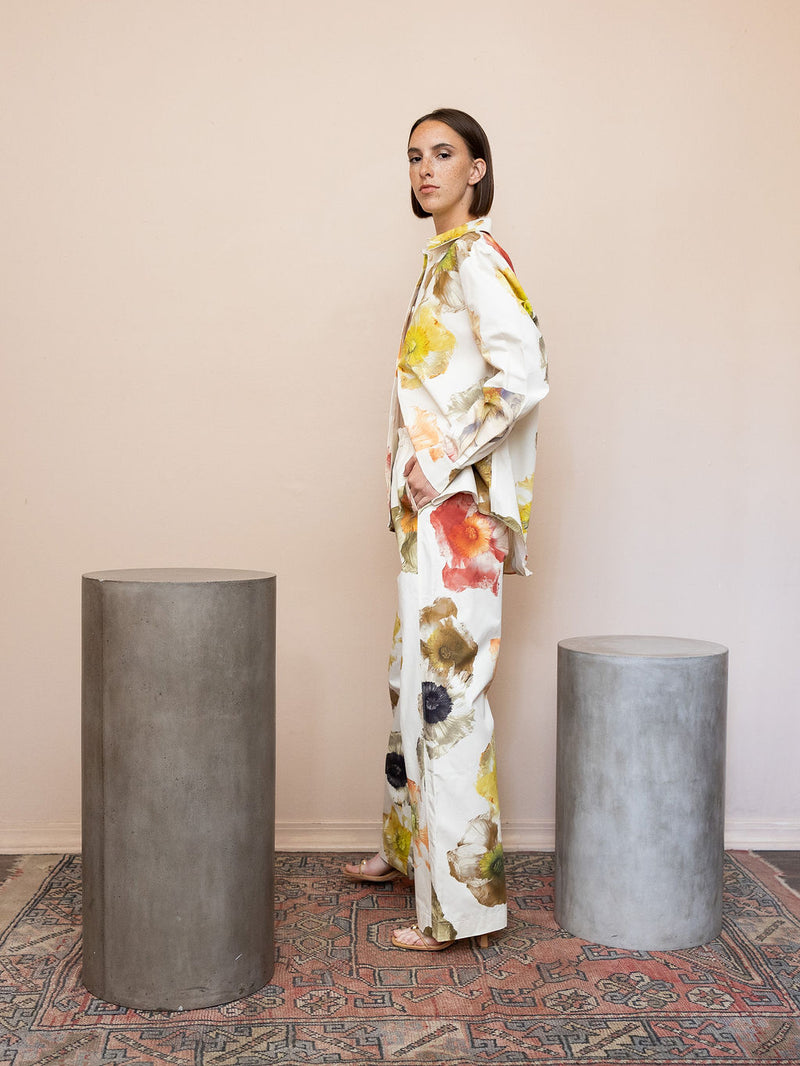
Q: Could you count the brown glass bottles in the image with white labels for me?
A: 0